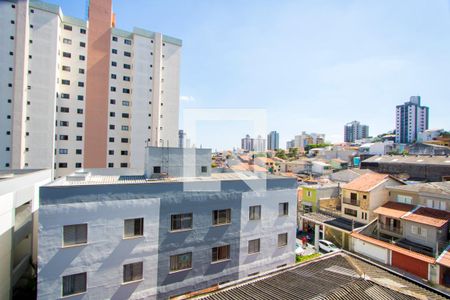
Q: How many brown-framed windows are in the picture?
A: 12